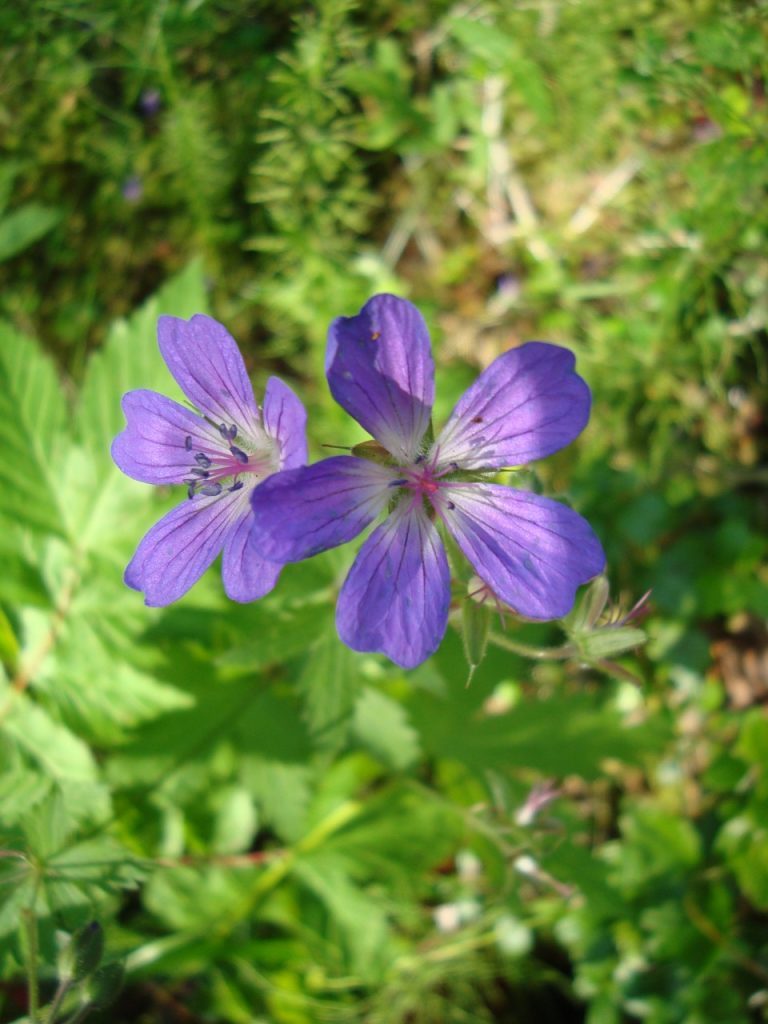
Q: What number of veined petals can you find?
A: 10